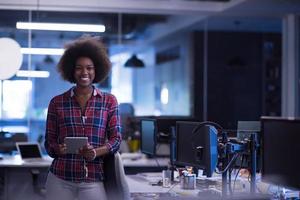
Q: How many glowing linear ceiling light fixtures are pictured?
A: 3